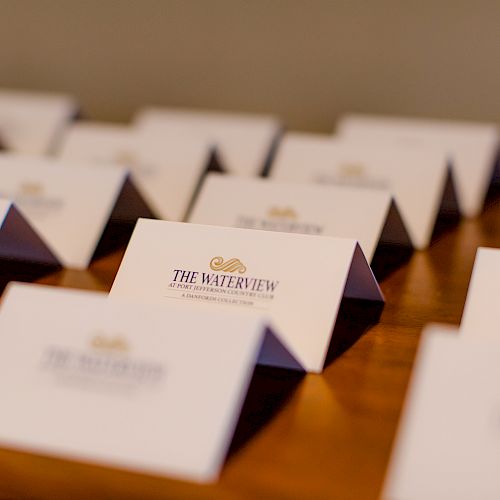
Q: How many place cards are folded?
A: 12